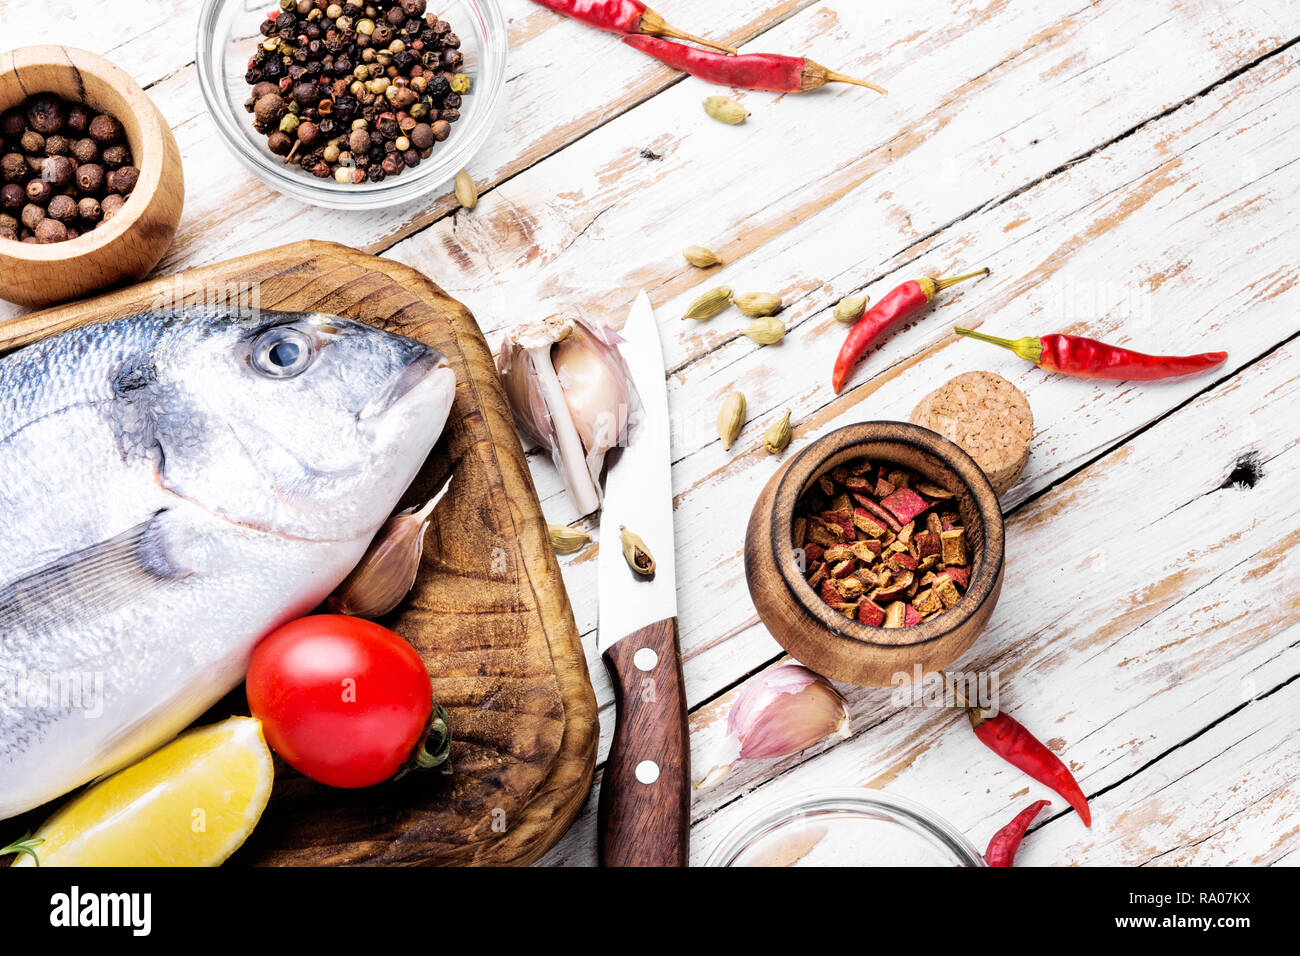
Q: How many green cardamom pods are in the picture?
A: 11